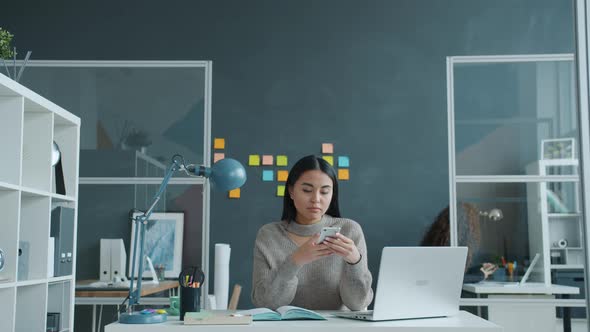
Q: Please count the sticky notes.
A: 13